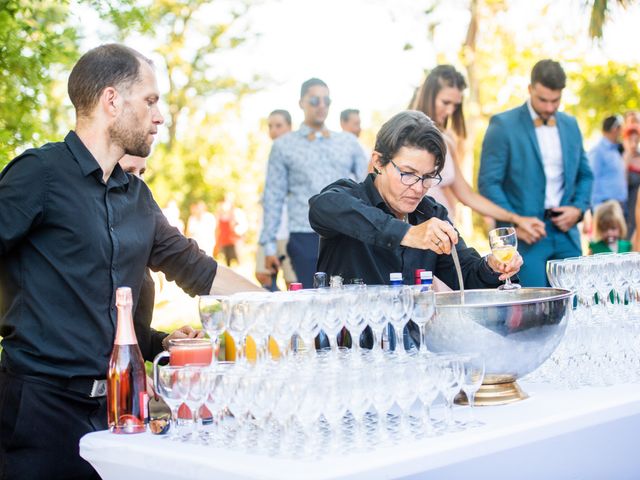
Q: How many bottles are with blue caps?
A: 2